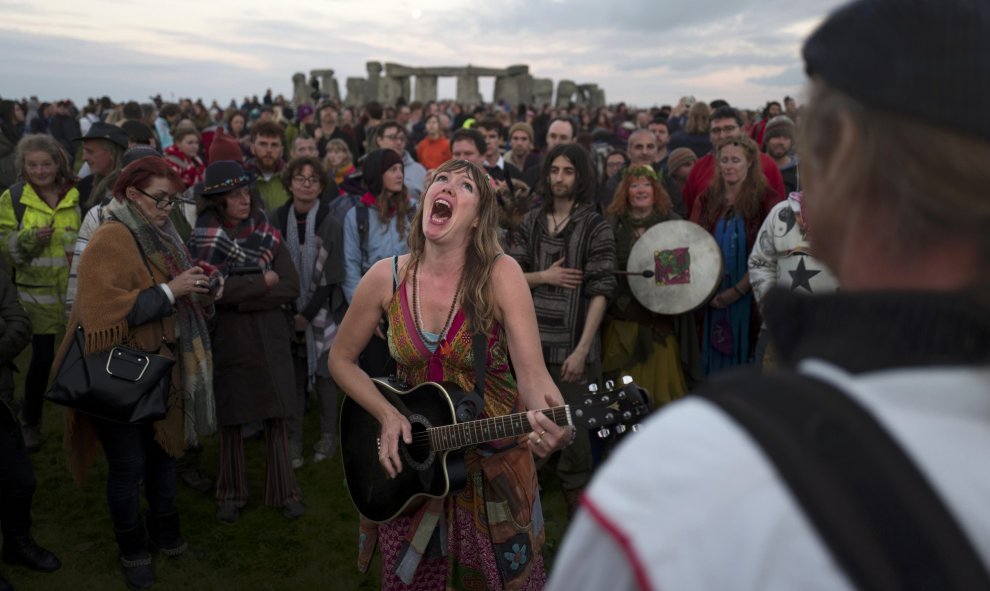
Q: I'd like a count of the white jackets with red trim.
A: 1